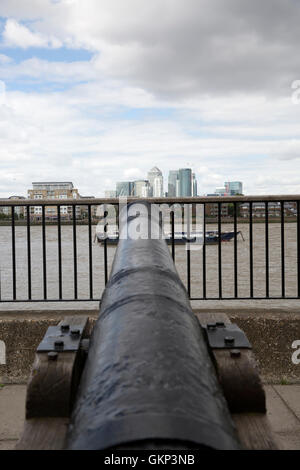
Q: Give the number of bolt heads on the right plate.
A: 3